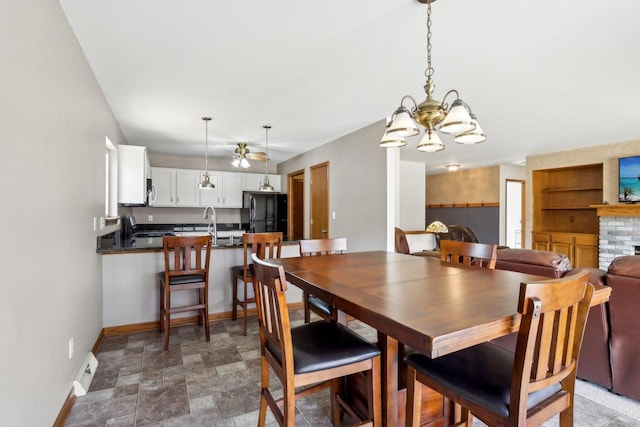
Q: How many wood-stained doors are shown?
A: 2